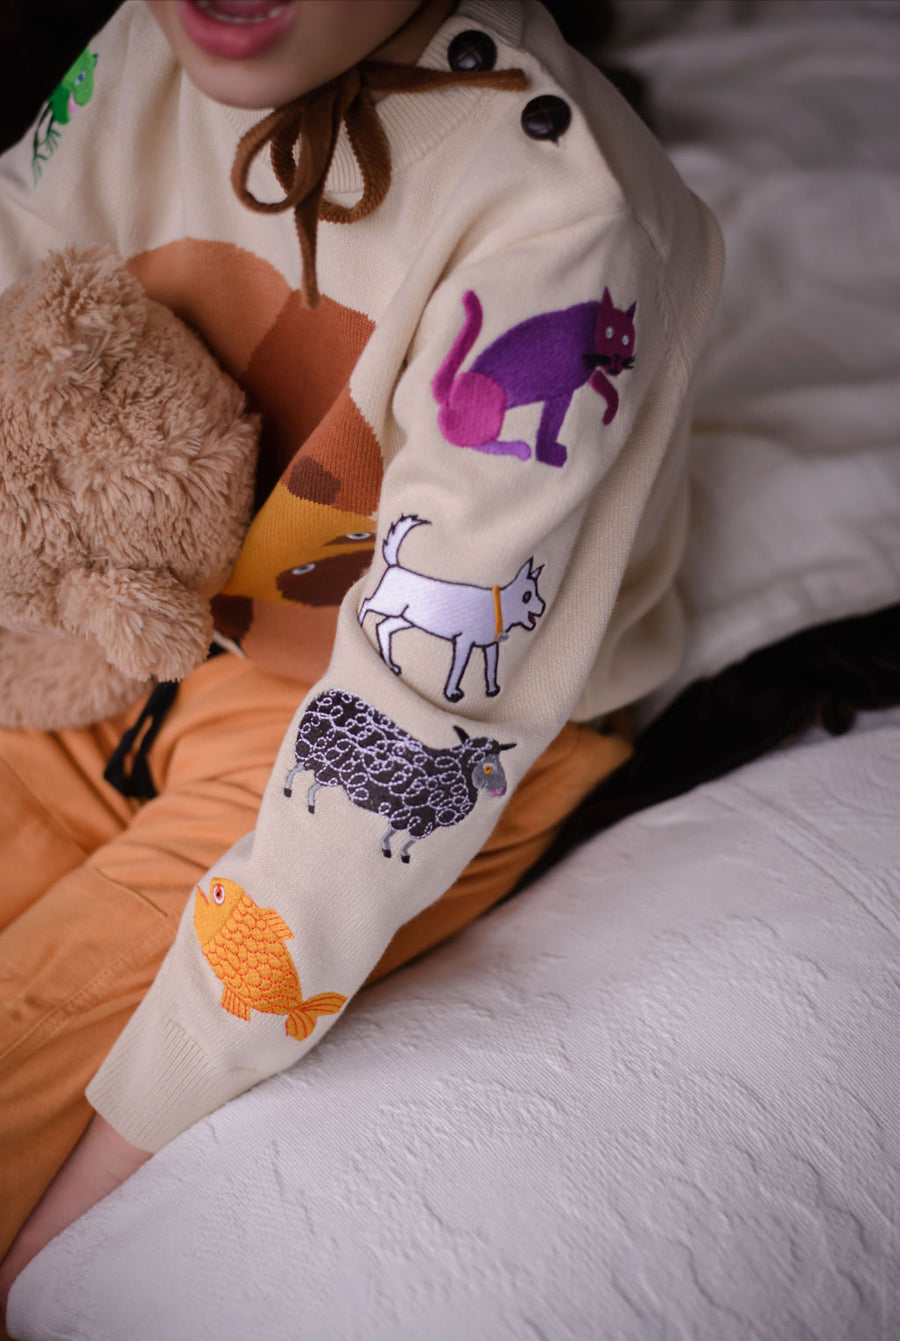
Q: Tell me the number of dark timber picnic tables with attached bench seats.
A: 0